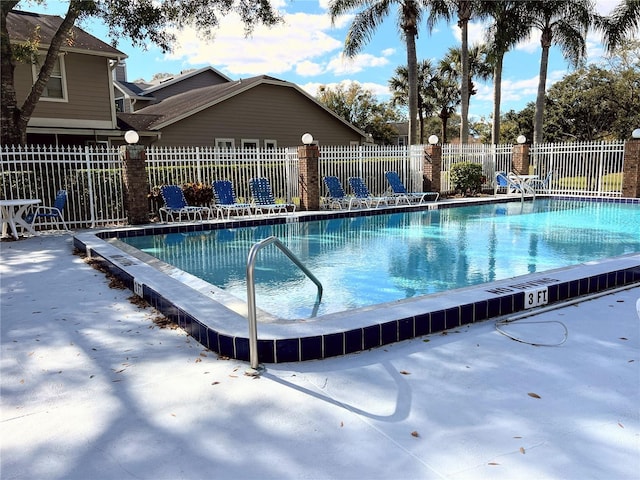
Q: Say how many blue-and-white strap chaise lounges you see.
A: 6